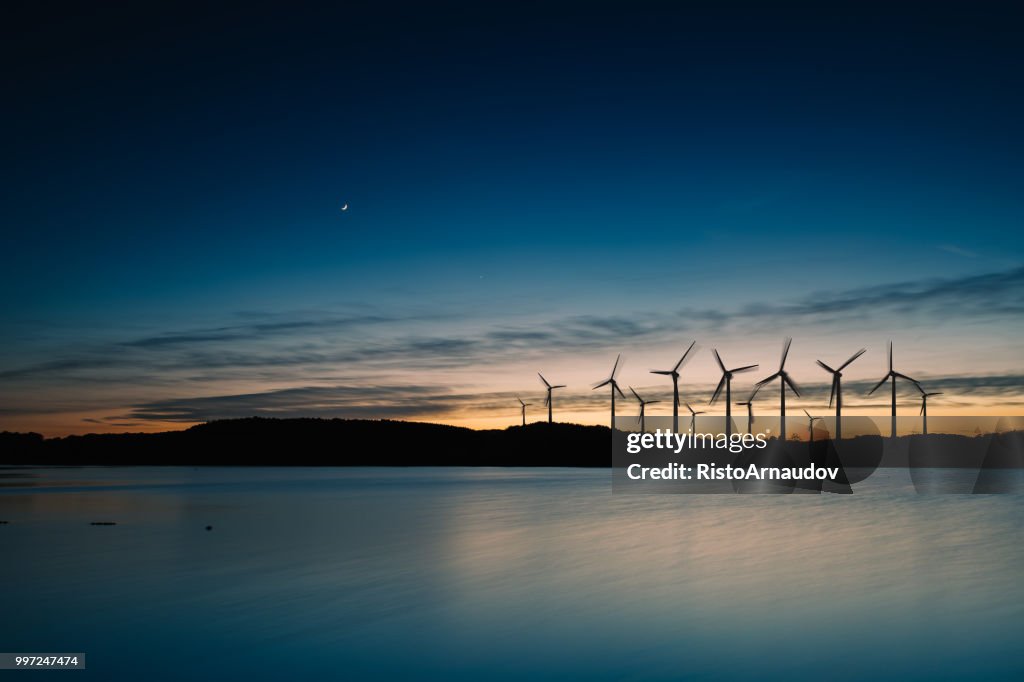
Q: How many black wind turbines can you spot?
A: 13